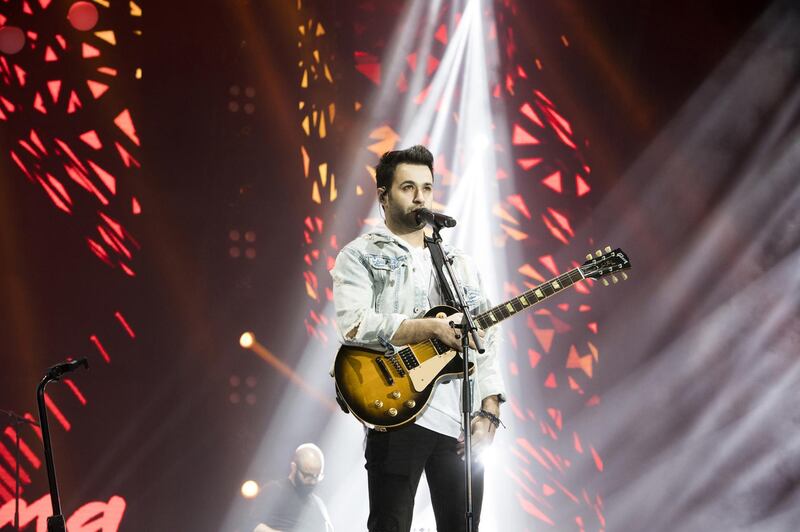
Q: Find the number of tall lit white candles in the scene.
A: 0